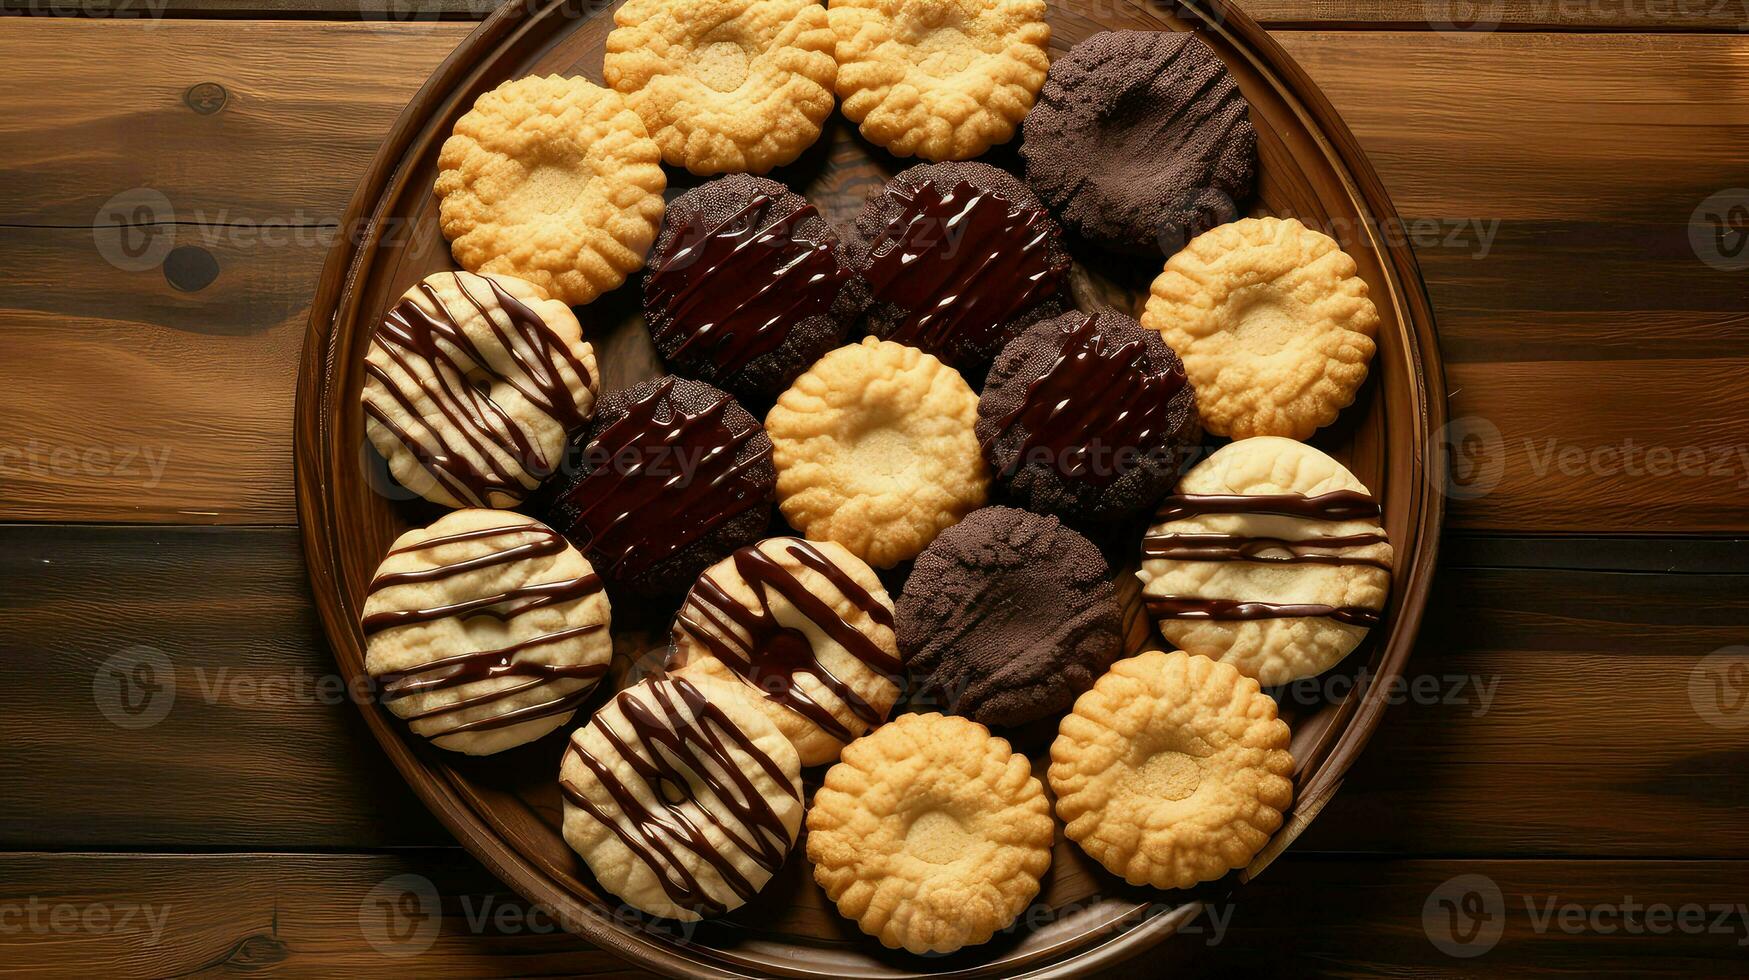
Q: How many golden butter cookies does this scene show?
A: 7